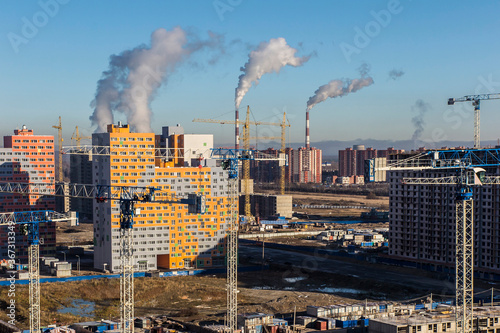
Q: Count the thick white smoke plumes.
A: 3